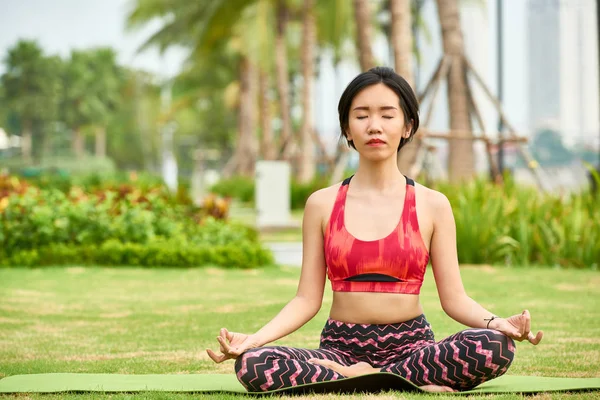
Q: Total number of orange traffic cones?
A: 0